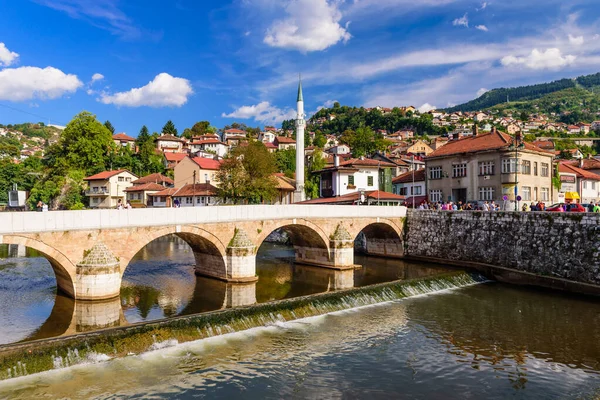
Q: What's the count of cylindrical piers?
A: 3